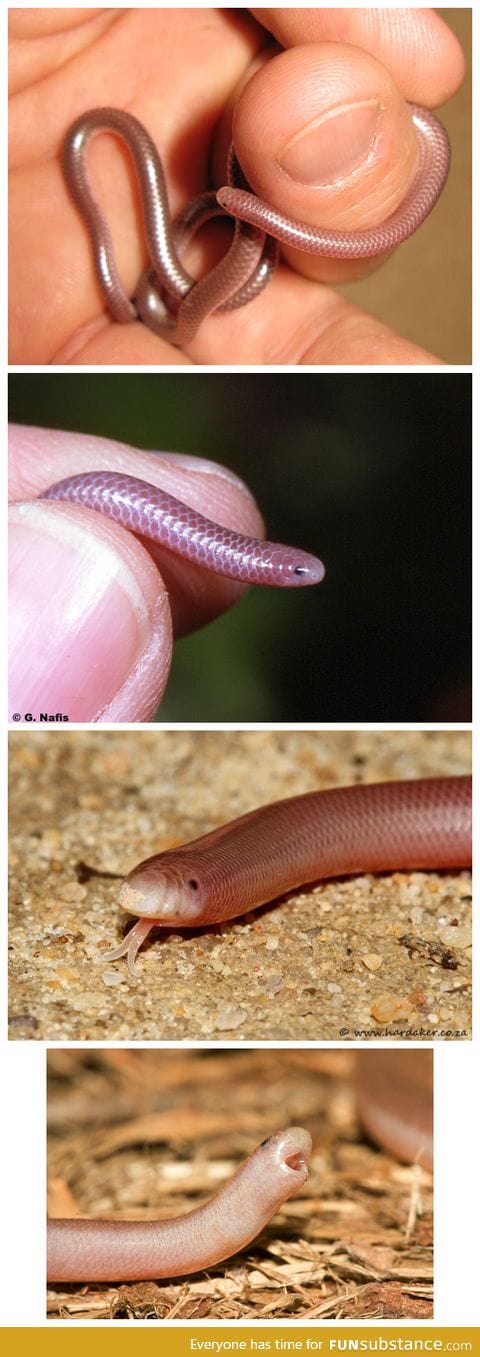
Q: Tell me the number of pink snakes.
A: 4